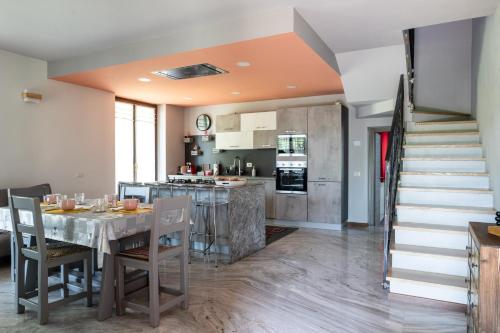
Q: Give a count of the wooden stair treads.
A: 11